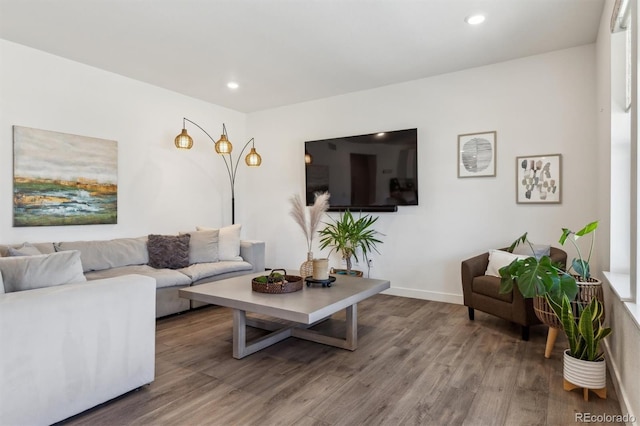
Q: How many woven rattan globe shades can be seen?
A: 3